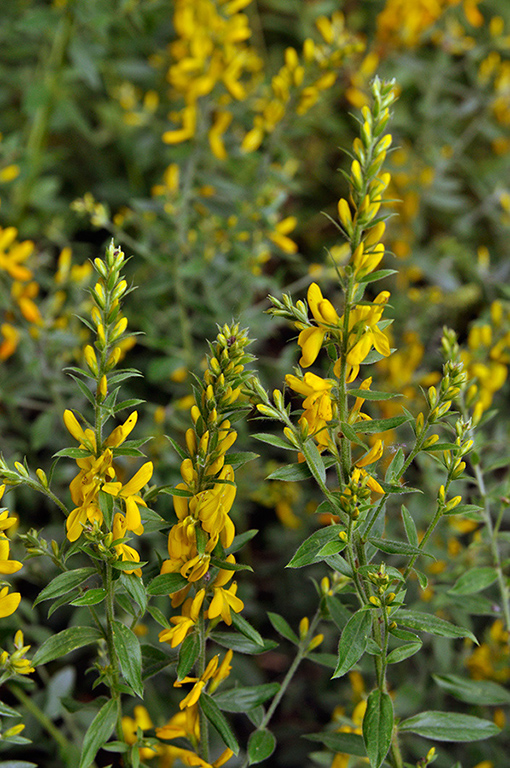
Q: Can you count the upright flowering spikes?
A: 3